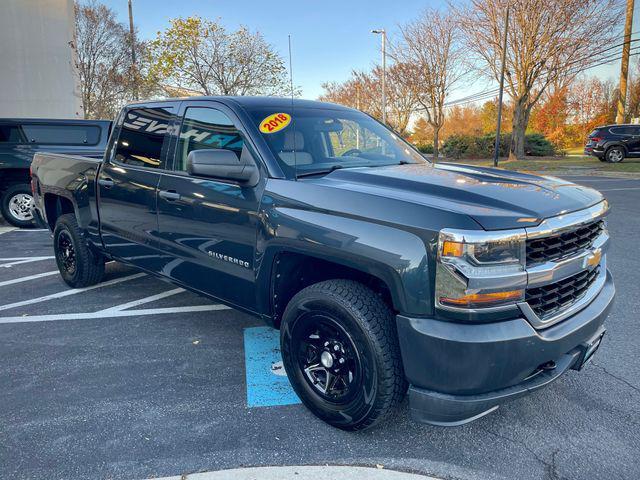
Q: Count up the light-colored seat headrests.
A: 1